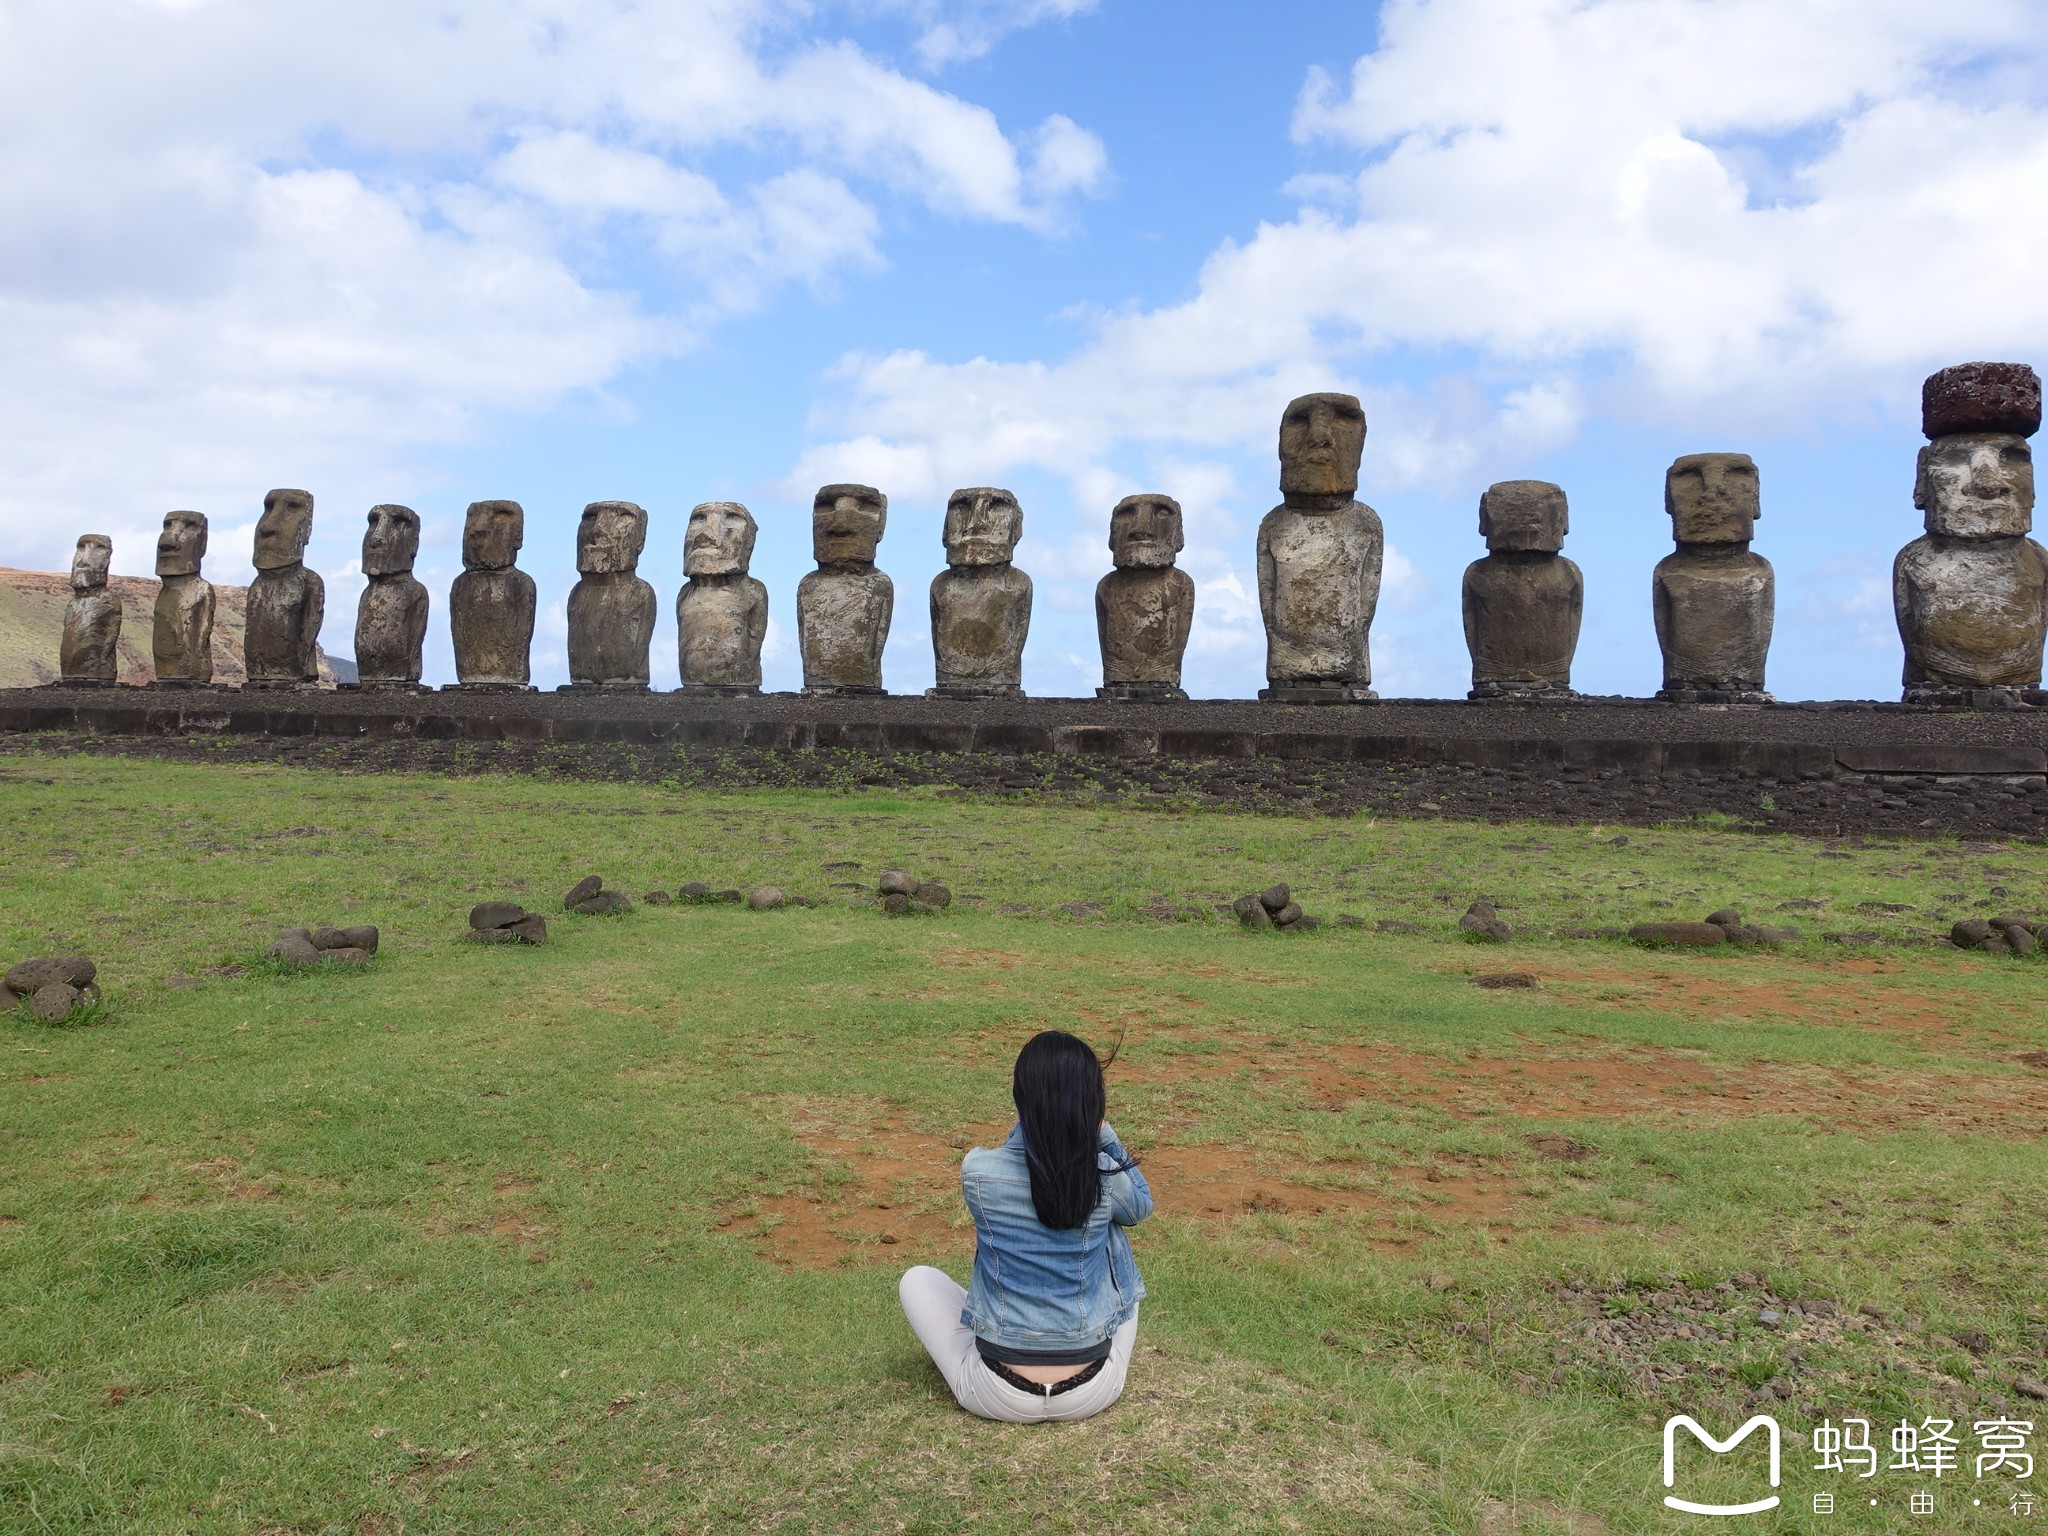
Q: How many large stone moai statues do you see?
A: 14